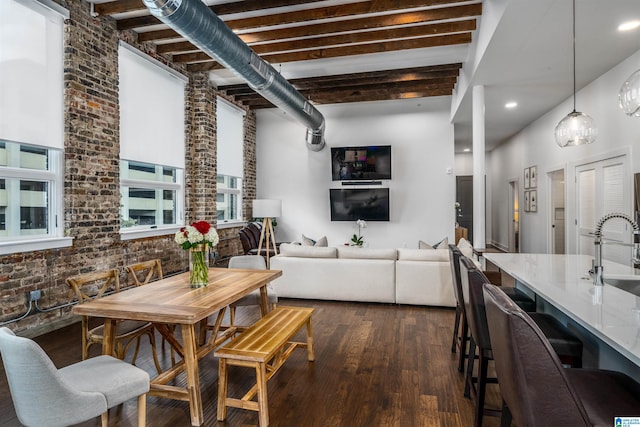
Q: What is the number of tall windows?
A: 3